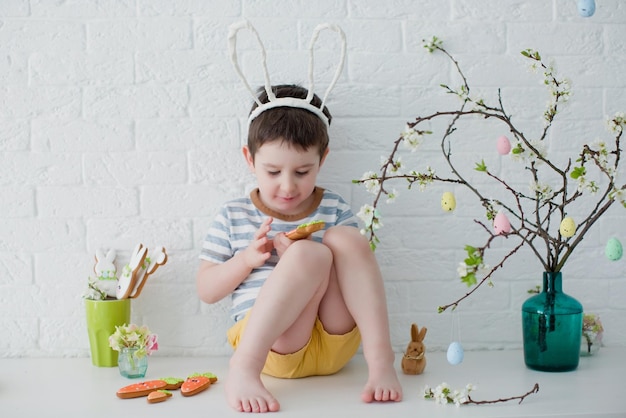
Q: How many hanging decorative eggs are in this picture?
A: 7